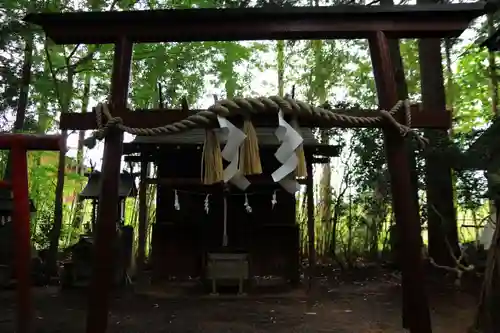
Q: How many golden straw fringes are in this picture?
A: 3